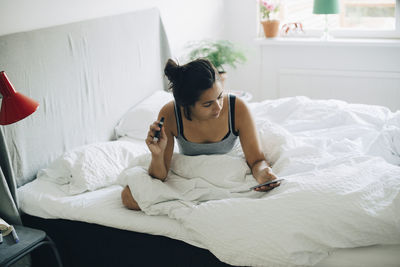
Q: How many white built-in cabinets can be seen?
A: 1